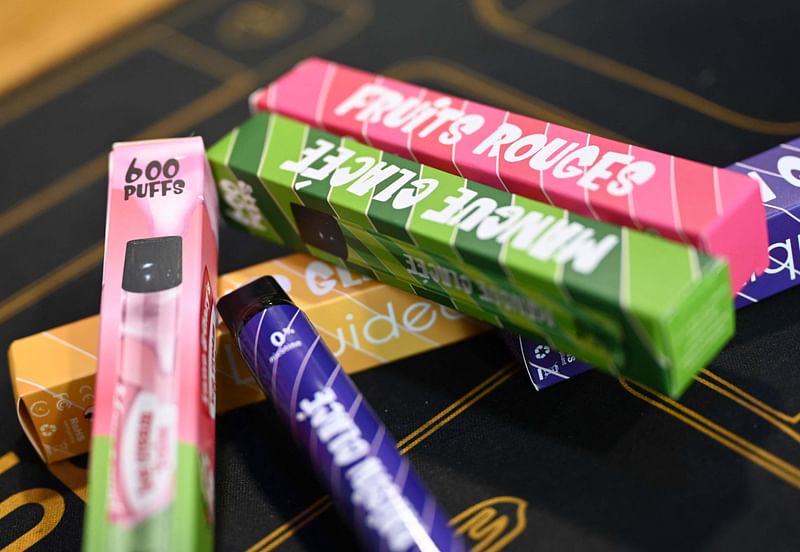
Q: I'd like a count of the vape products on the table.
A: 6